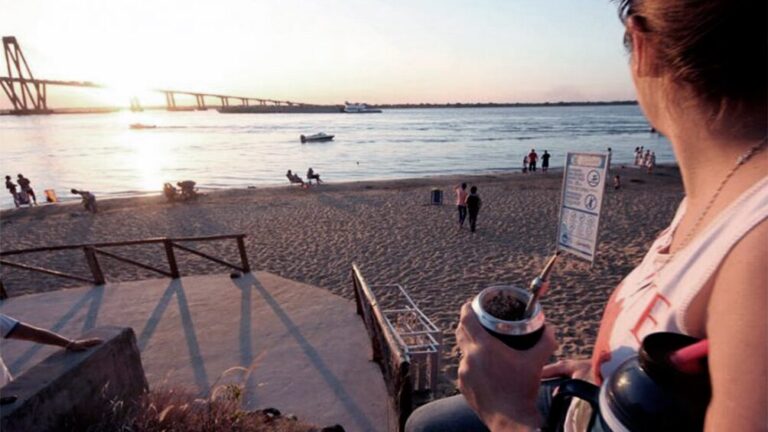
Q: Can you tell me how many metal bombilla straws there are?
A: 1